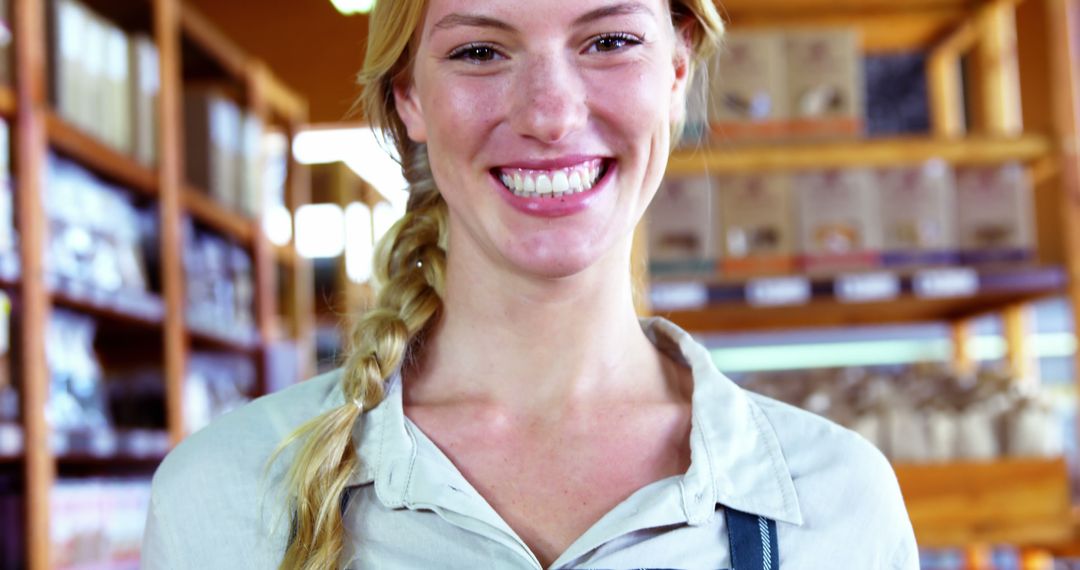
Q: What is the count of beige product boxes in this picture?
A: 7